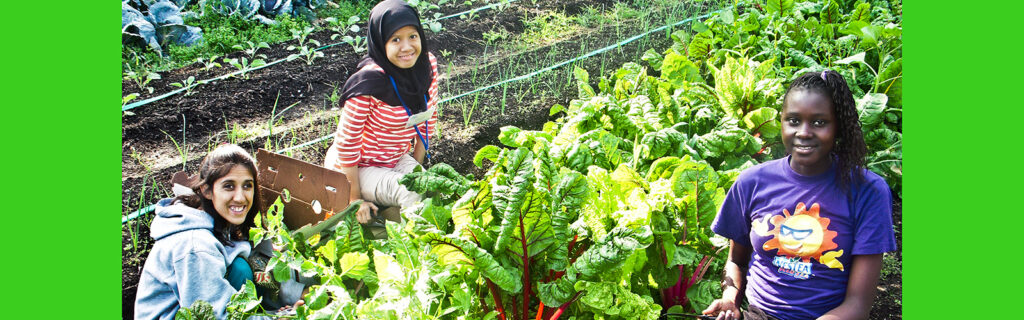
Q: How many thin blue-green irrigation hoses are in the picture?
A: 2